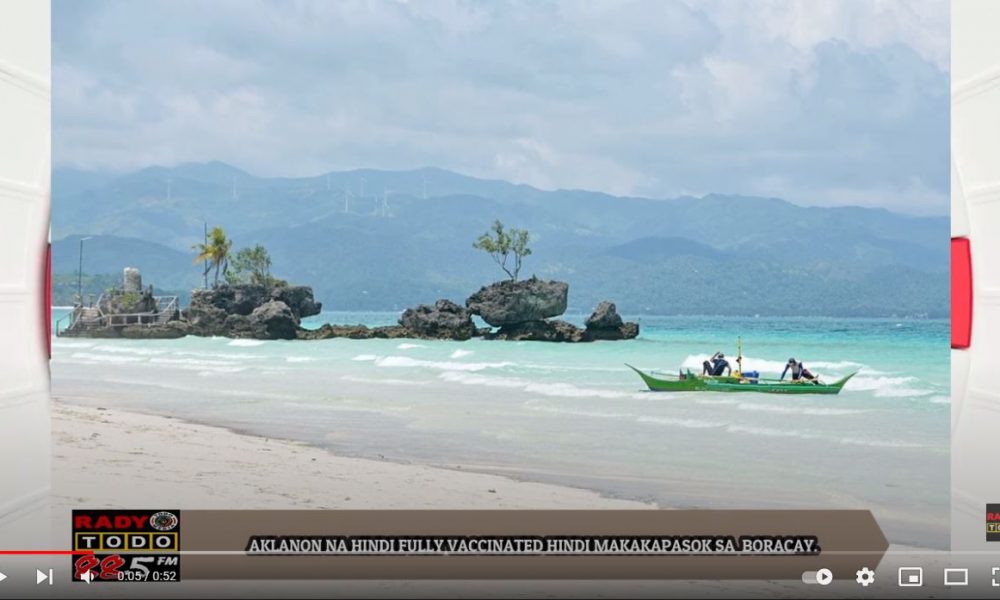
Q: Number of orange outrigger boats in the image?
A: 0